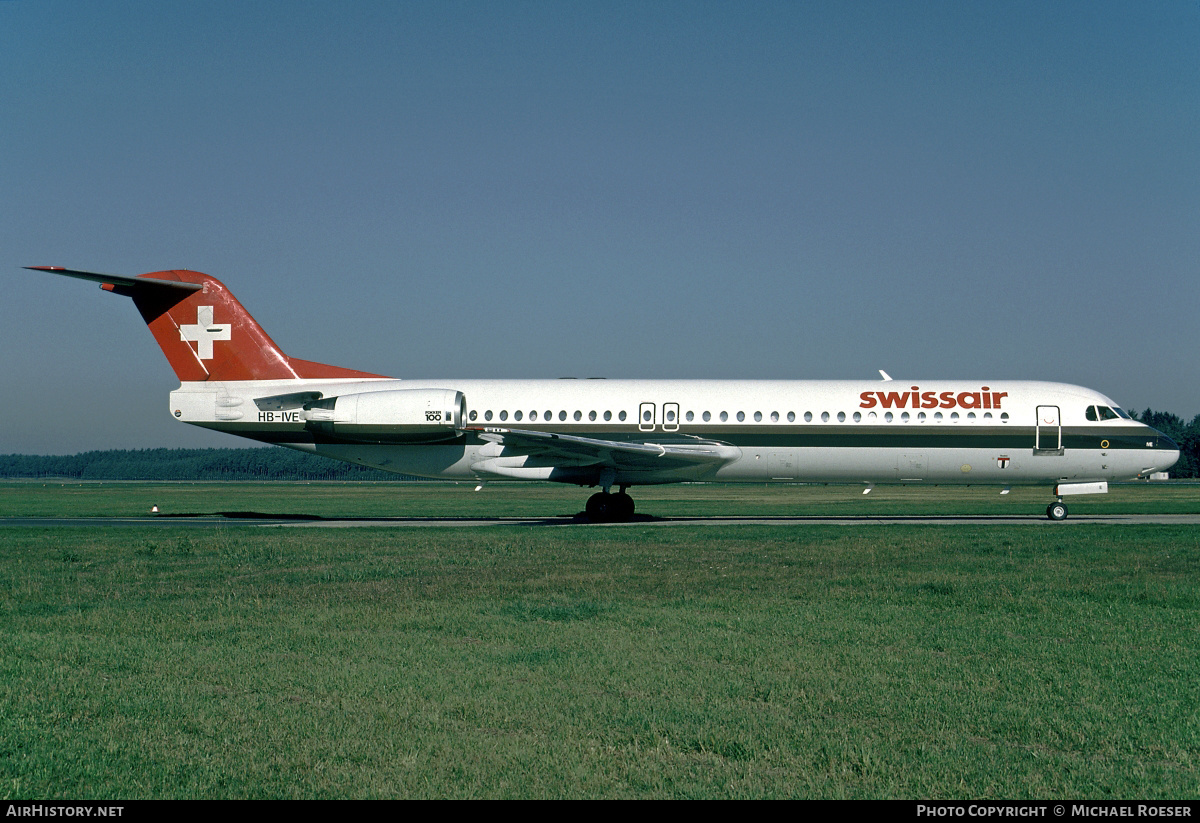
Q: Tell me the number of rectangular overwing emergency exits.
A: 2